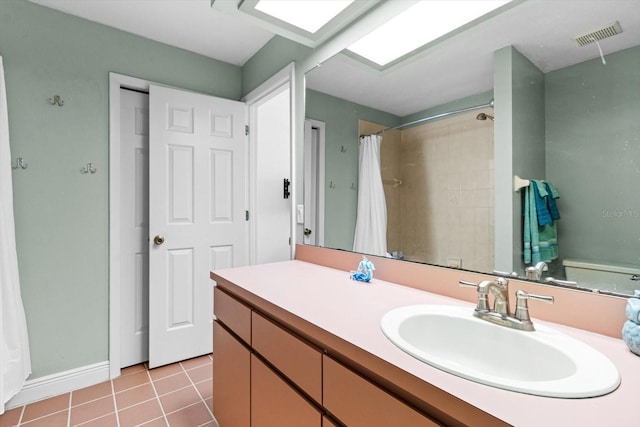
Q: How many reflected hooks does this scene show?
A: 3